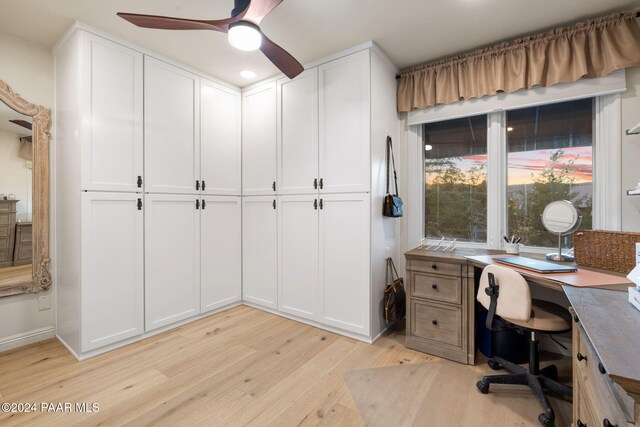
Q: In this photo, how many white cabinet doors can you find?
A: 12